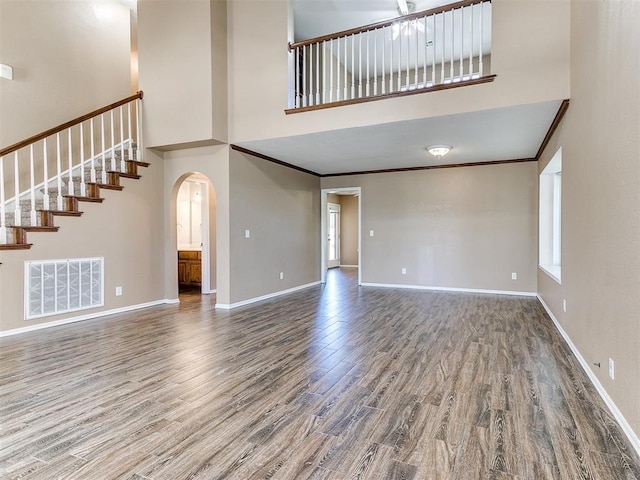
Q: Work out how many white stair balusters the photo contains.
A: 13